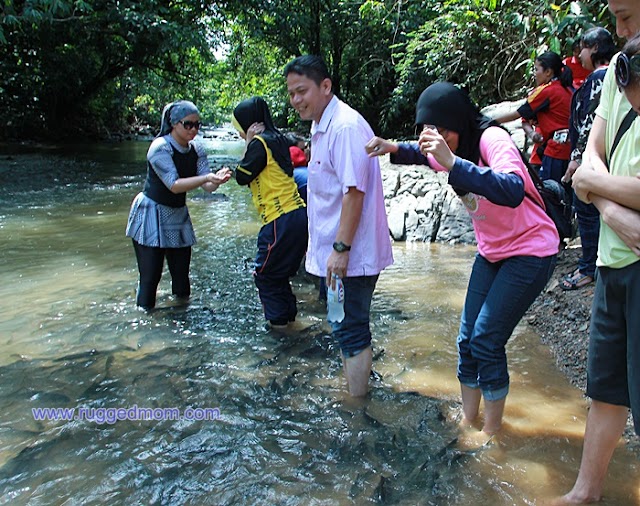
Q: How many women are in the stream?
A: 3